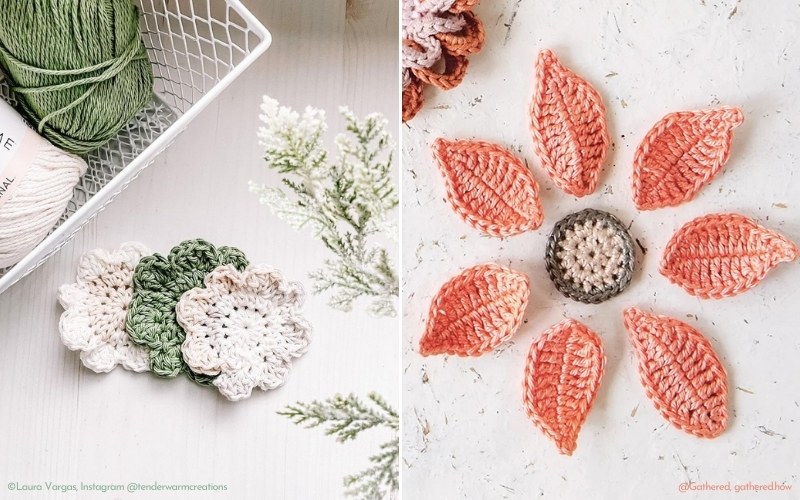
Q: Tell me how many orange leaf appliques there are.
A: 7